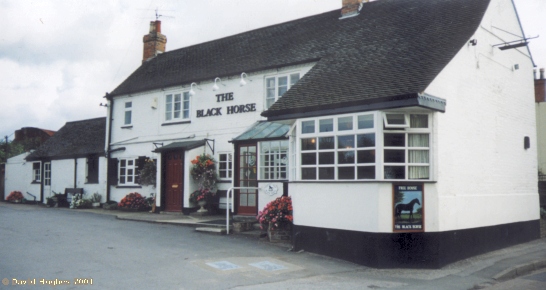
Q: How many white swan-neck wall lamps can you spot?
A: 3